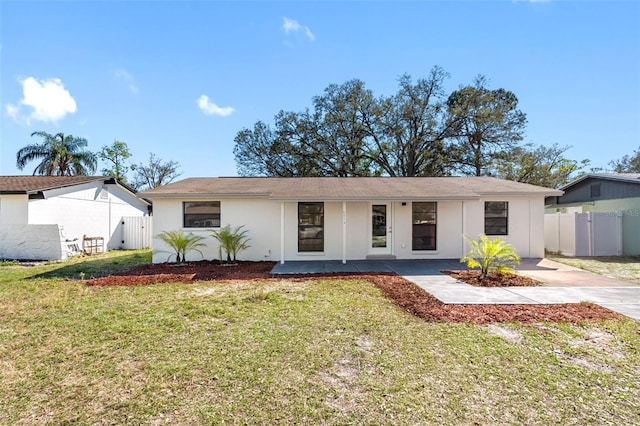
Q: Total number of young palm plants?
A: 3